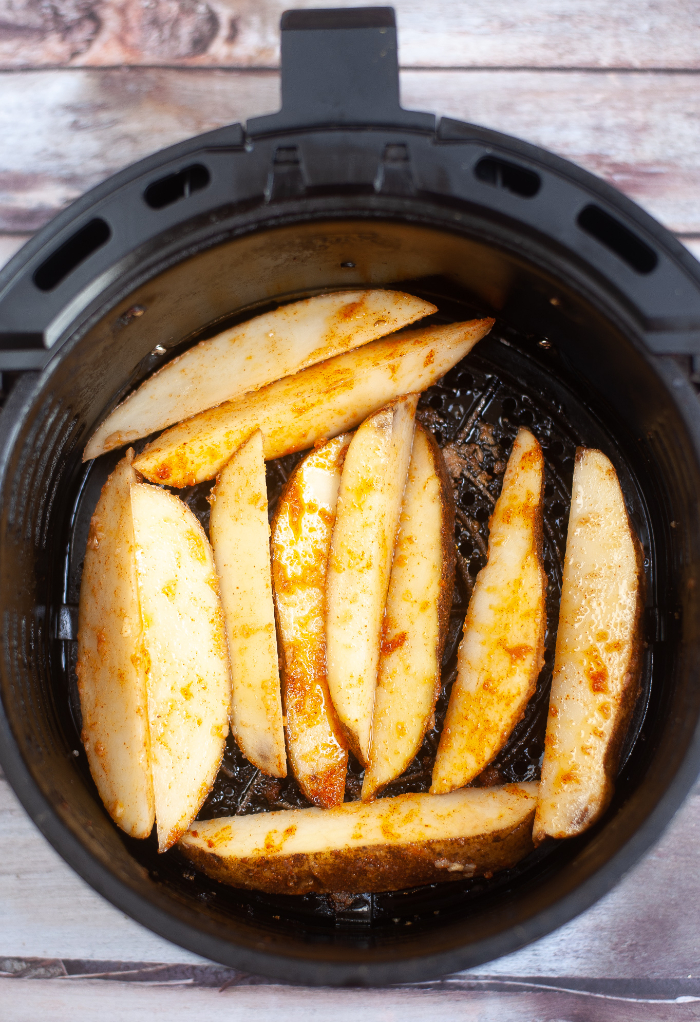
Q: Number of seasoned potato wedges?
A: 11